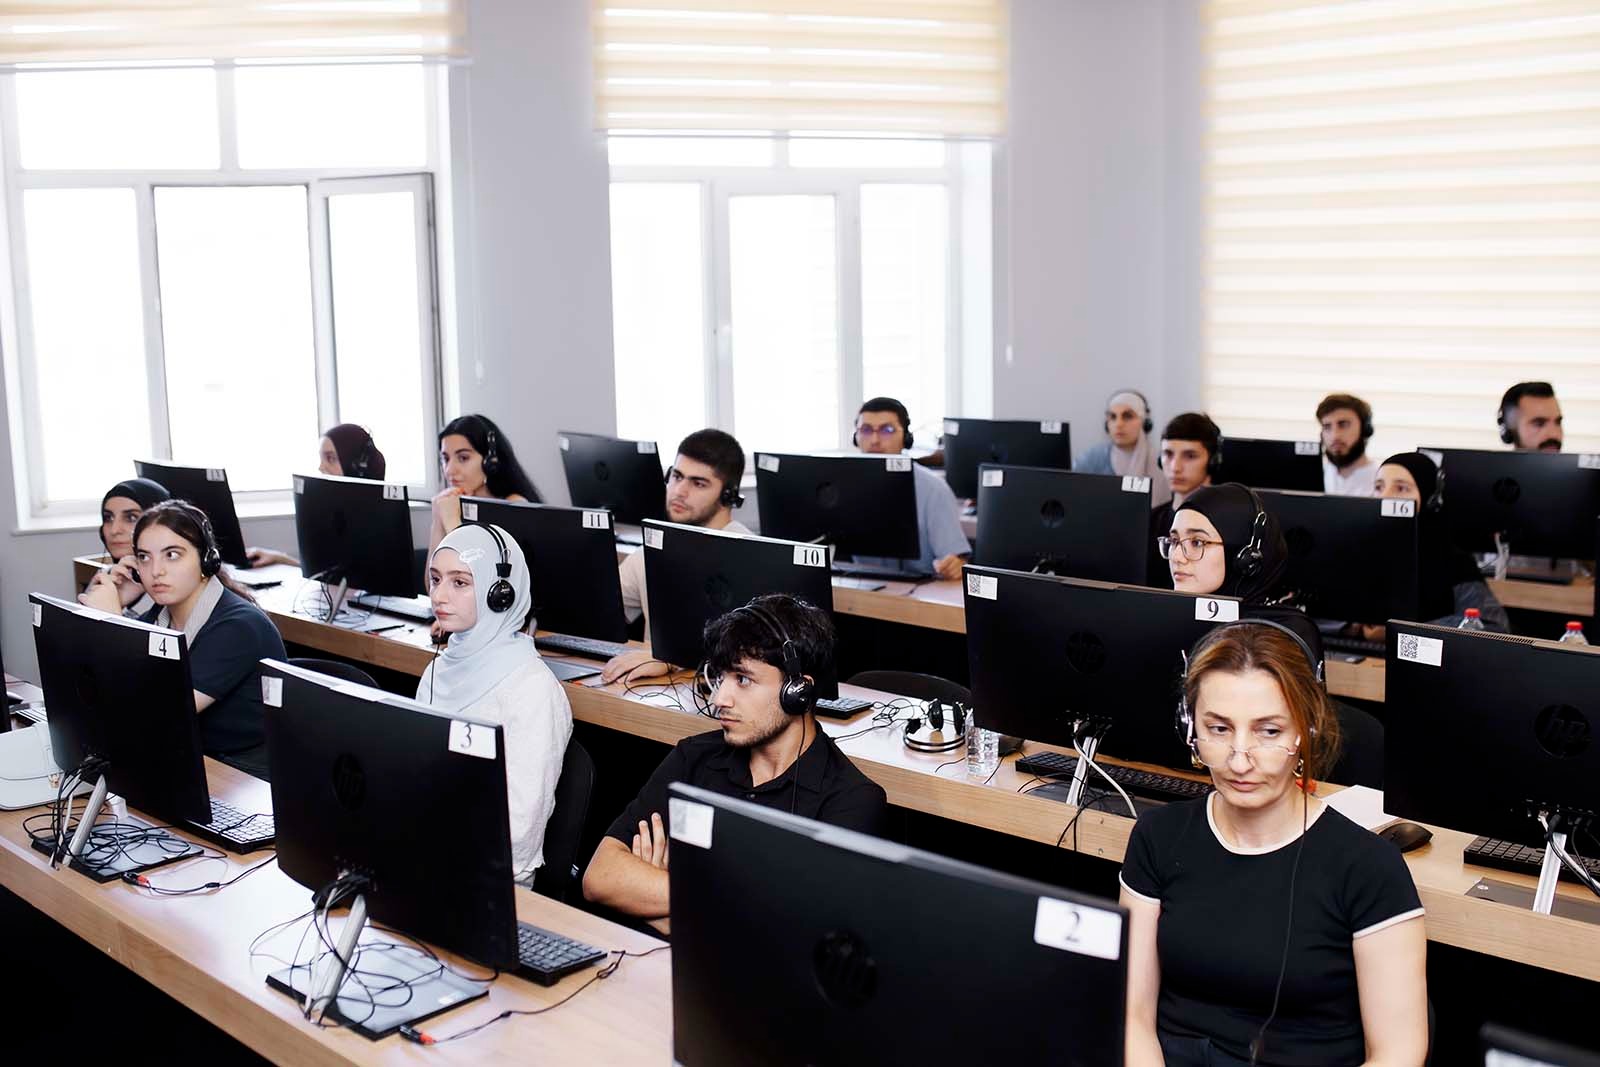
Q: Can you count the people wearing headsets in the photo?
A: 15